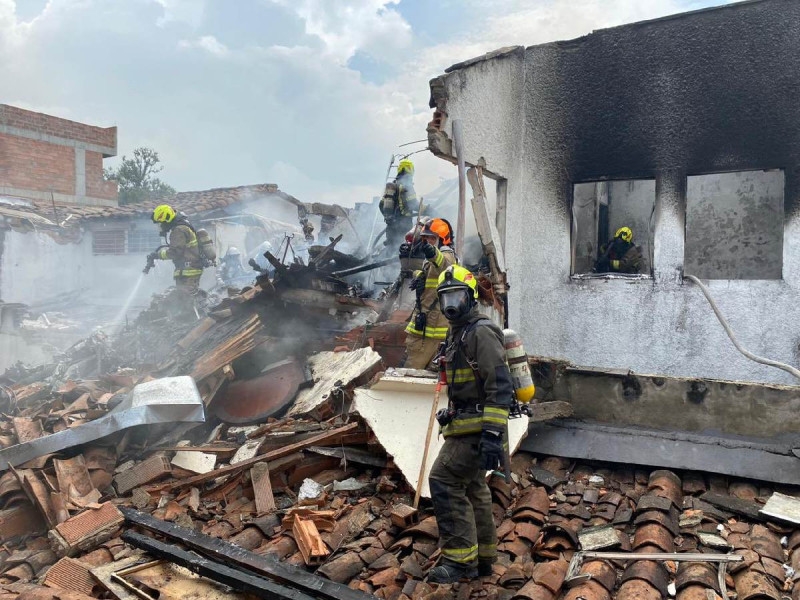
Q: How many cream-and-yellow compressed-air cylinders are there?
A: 1